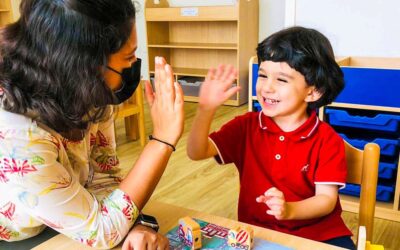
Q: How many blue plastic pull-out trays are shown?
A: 4